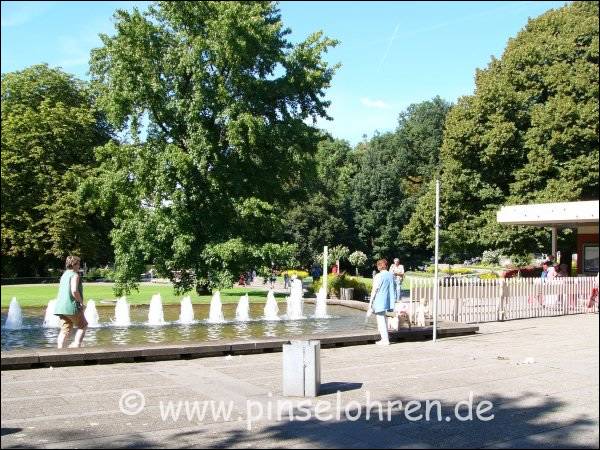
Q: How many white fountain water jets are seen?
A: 11